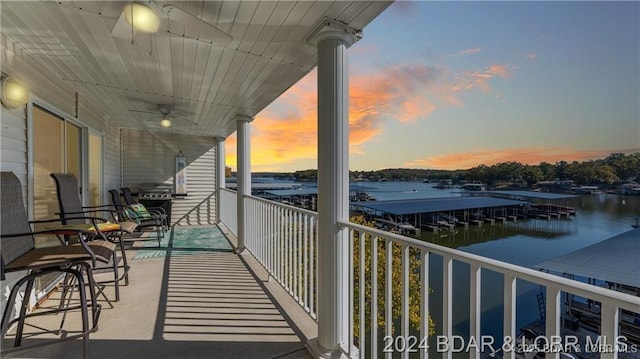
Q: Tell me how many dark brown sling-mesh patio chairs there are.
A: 4